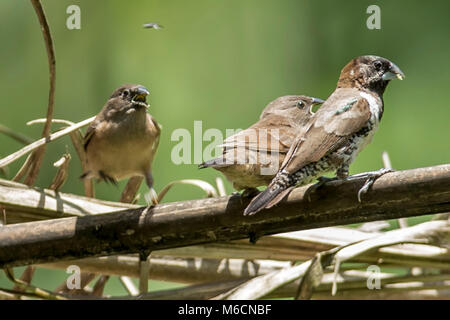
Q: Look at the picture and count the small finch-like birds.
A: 3